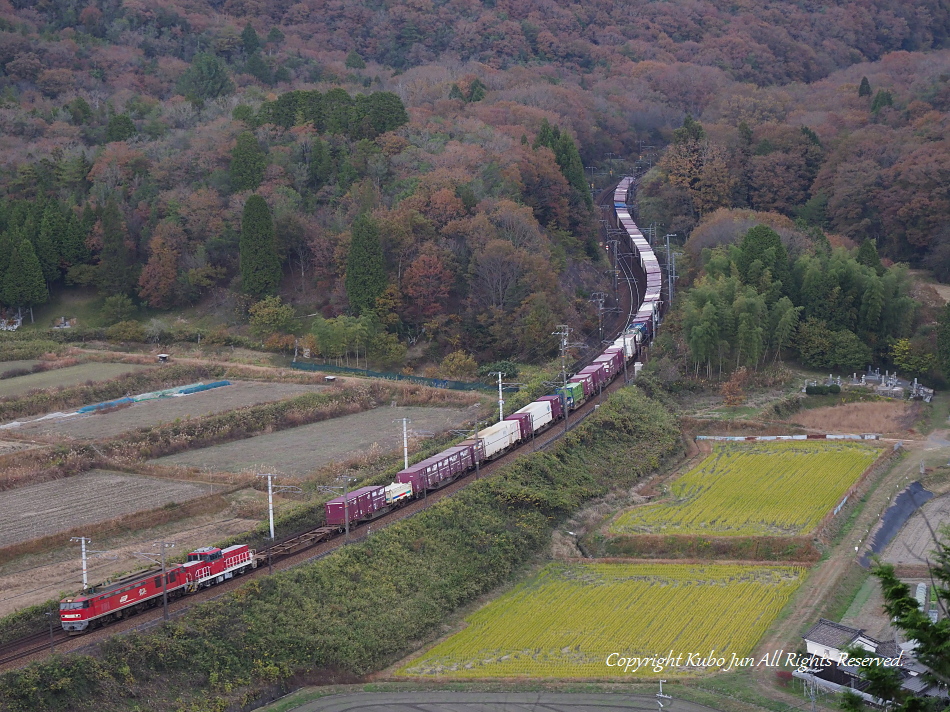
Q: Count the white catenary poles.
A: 4